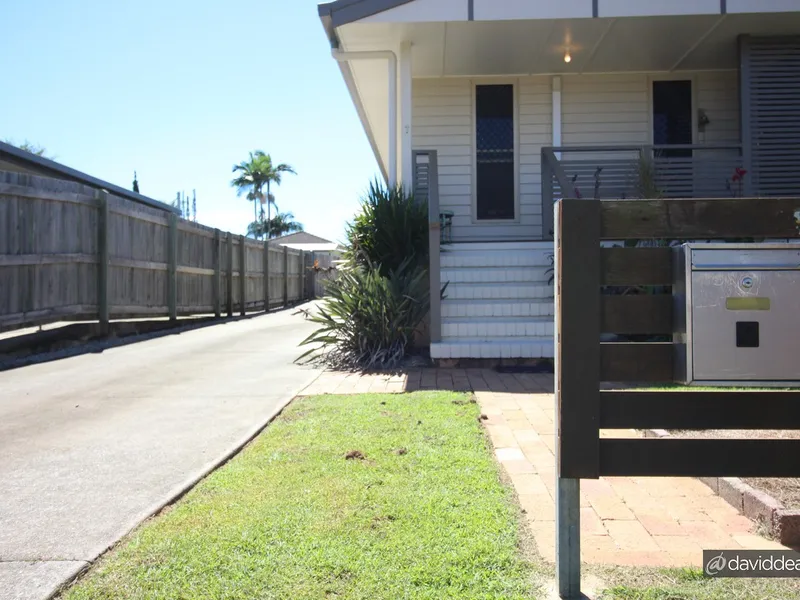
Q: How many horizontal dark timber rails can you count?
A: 6